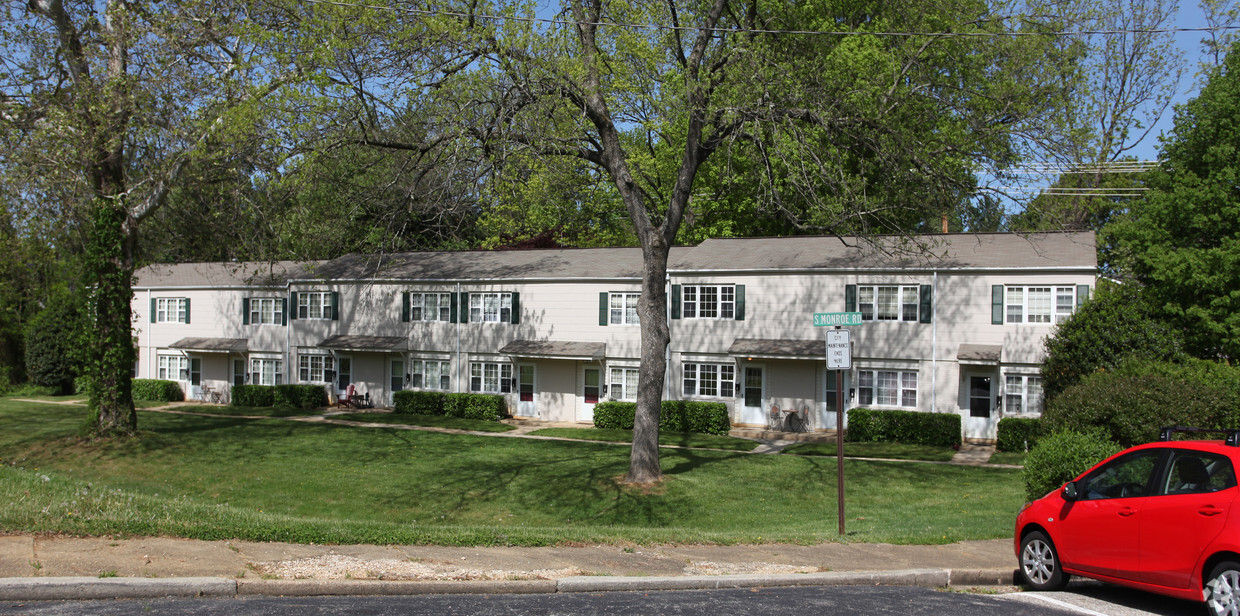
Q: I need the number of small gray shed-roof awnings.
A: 5